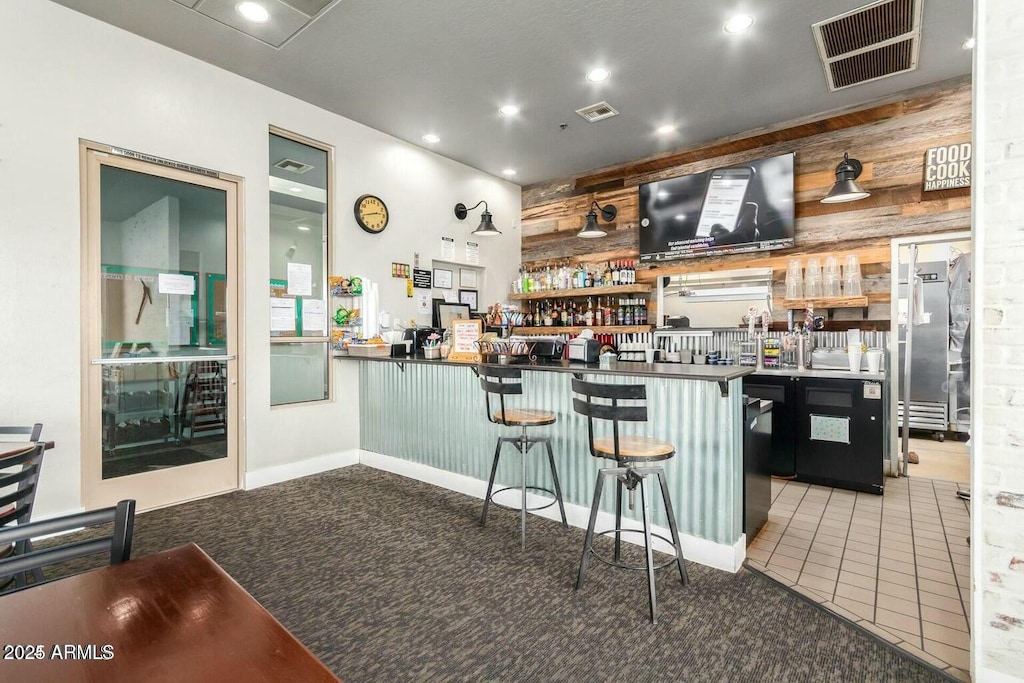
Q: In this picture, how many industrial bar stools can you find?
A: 2